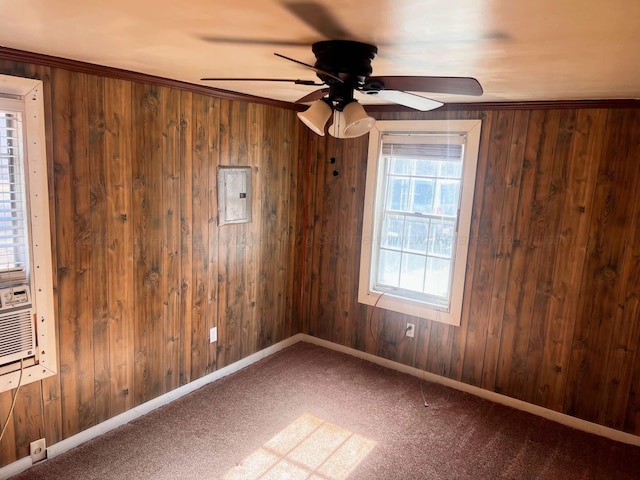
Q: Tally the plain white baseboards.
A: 2